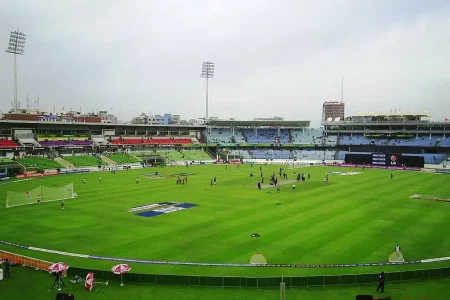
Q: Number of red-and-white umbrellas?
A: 3